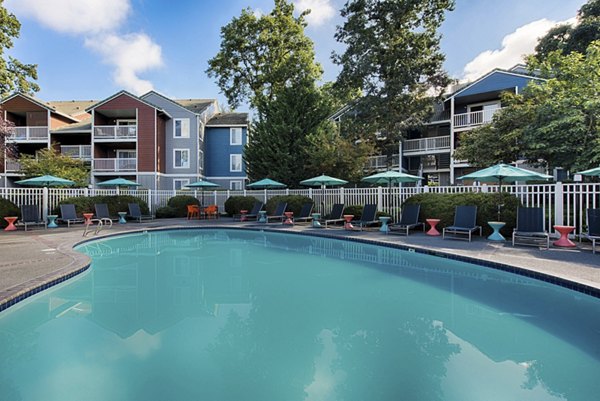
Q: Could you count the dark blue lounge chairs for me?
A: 13